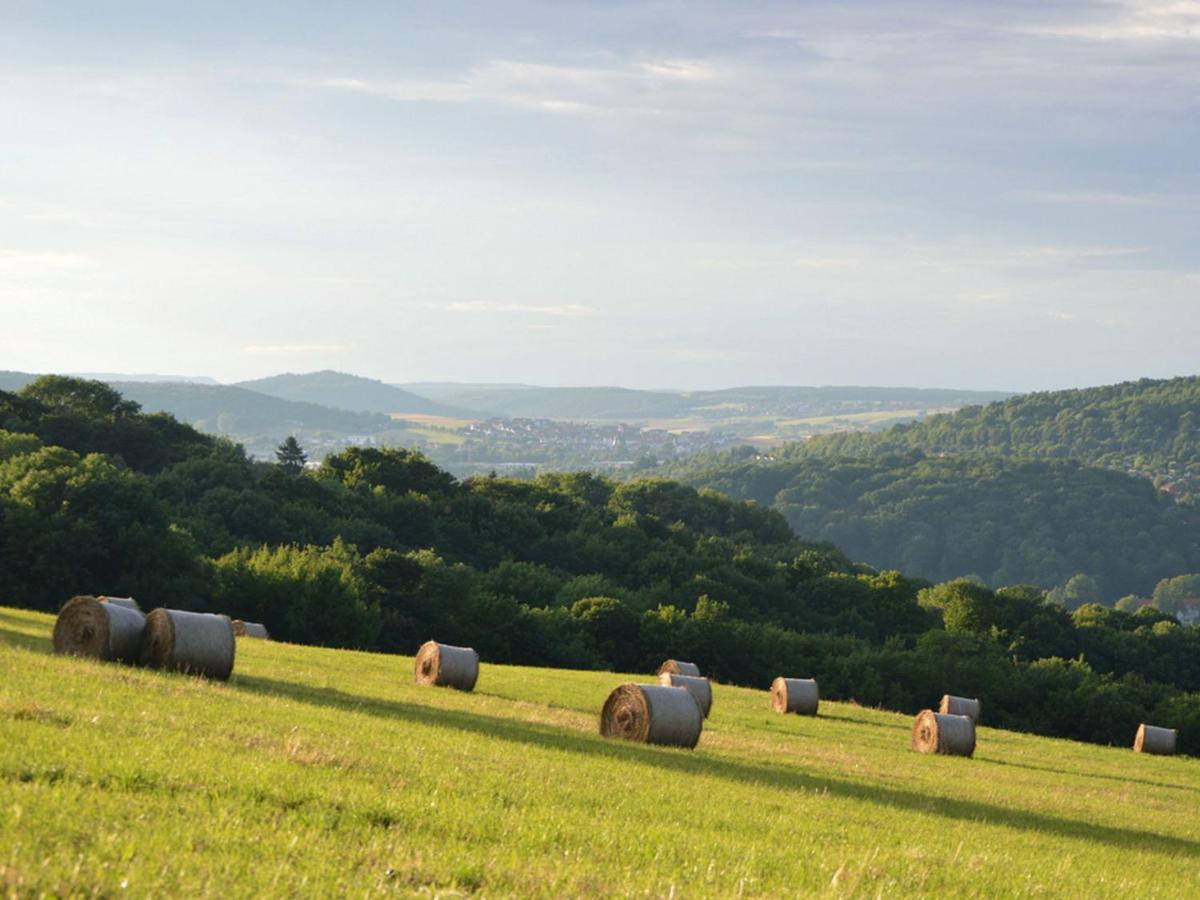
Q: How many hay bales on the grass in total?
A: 12